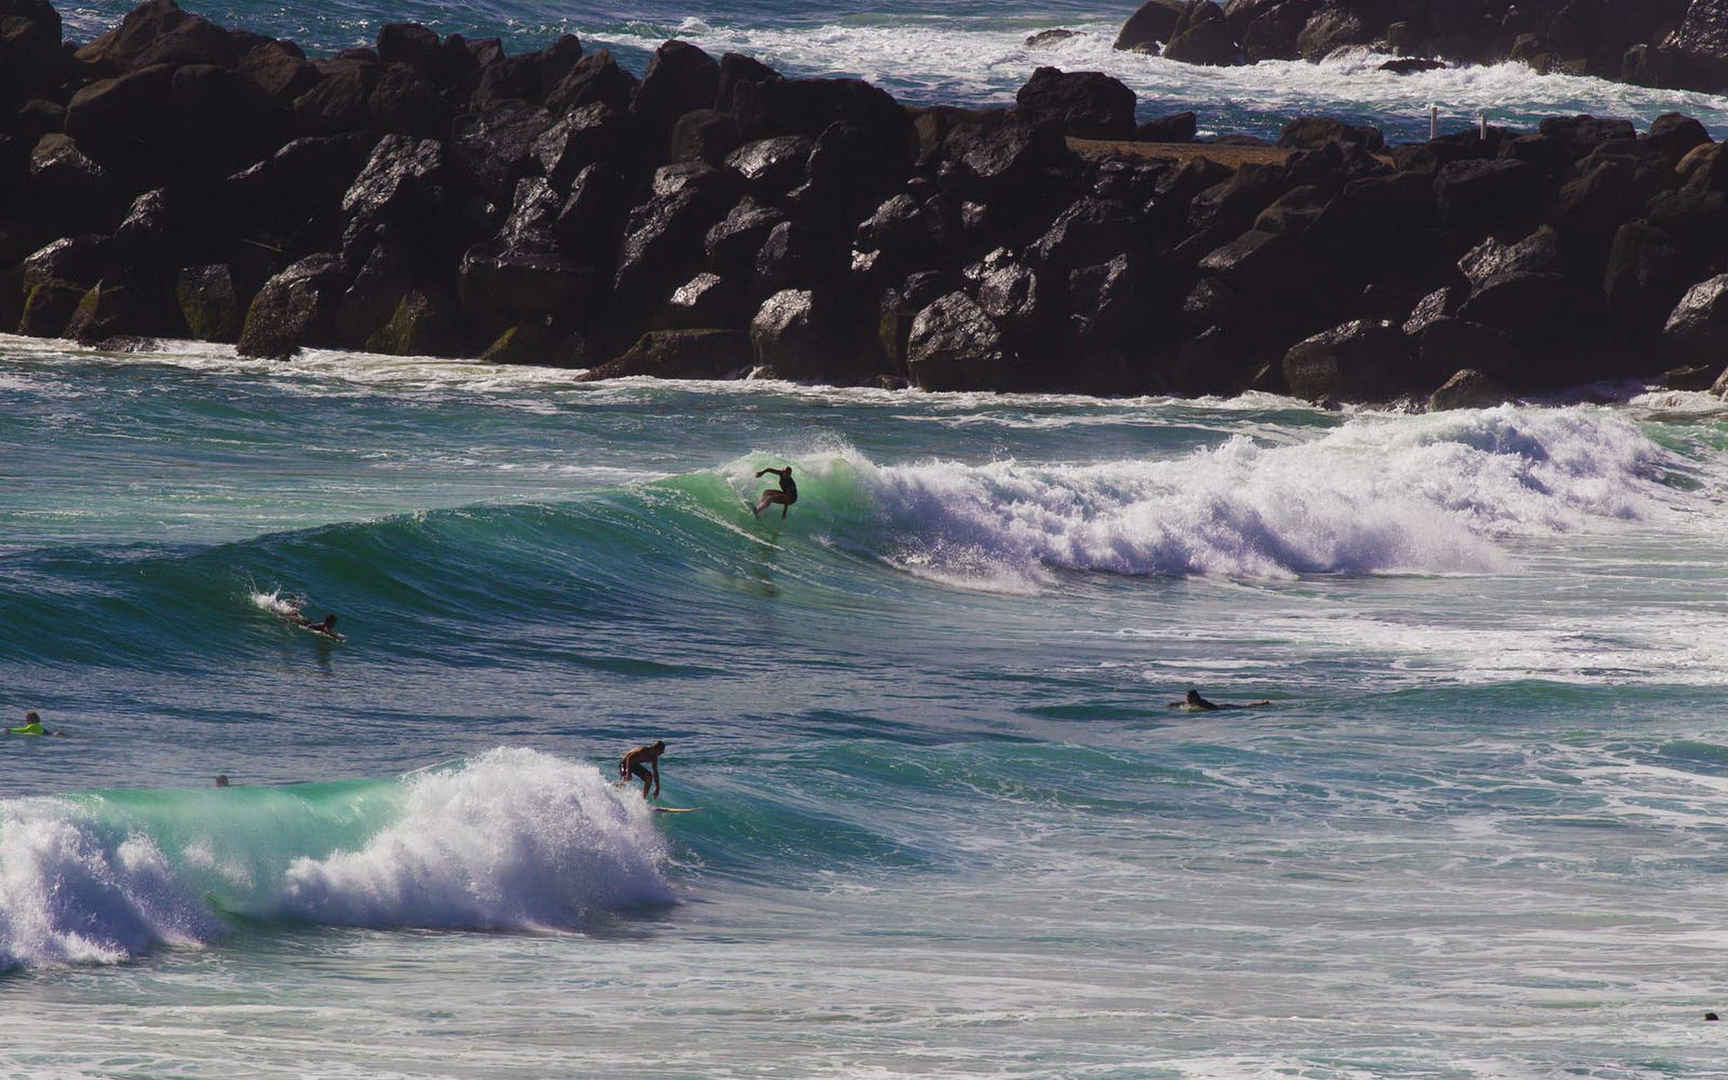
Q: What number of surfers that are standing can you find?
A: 2